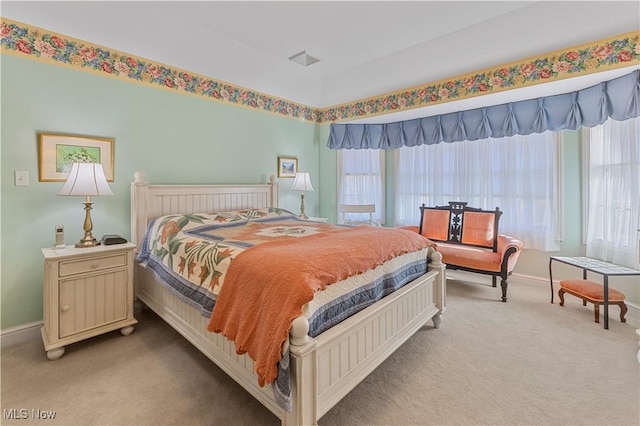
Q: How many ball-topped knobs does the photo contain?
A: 4